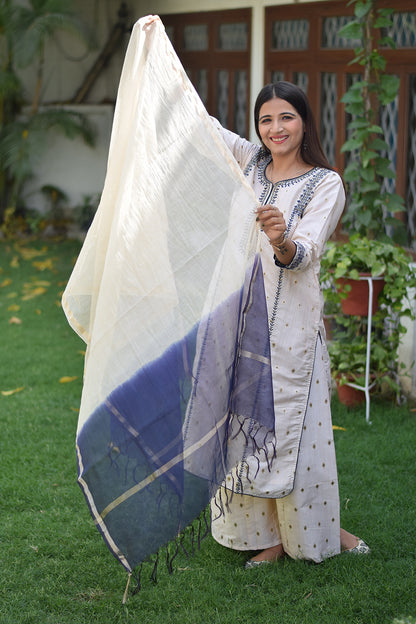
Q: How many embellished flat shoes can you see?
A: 2